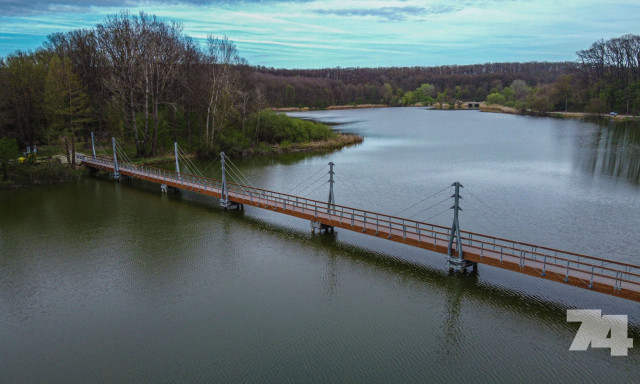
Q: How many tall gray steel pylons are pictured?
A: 6